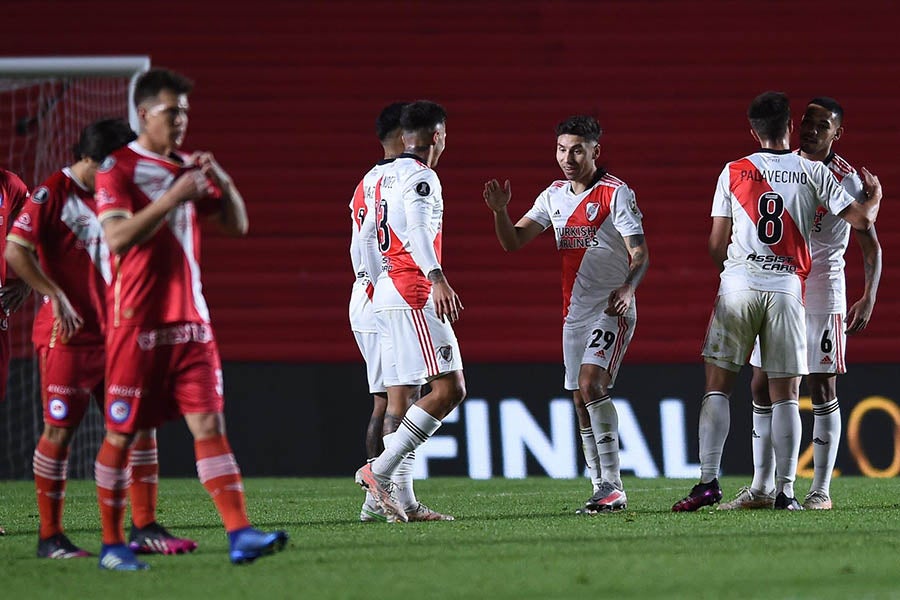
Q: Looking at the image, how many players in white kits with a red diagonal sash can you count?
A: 5